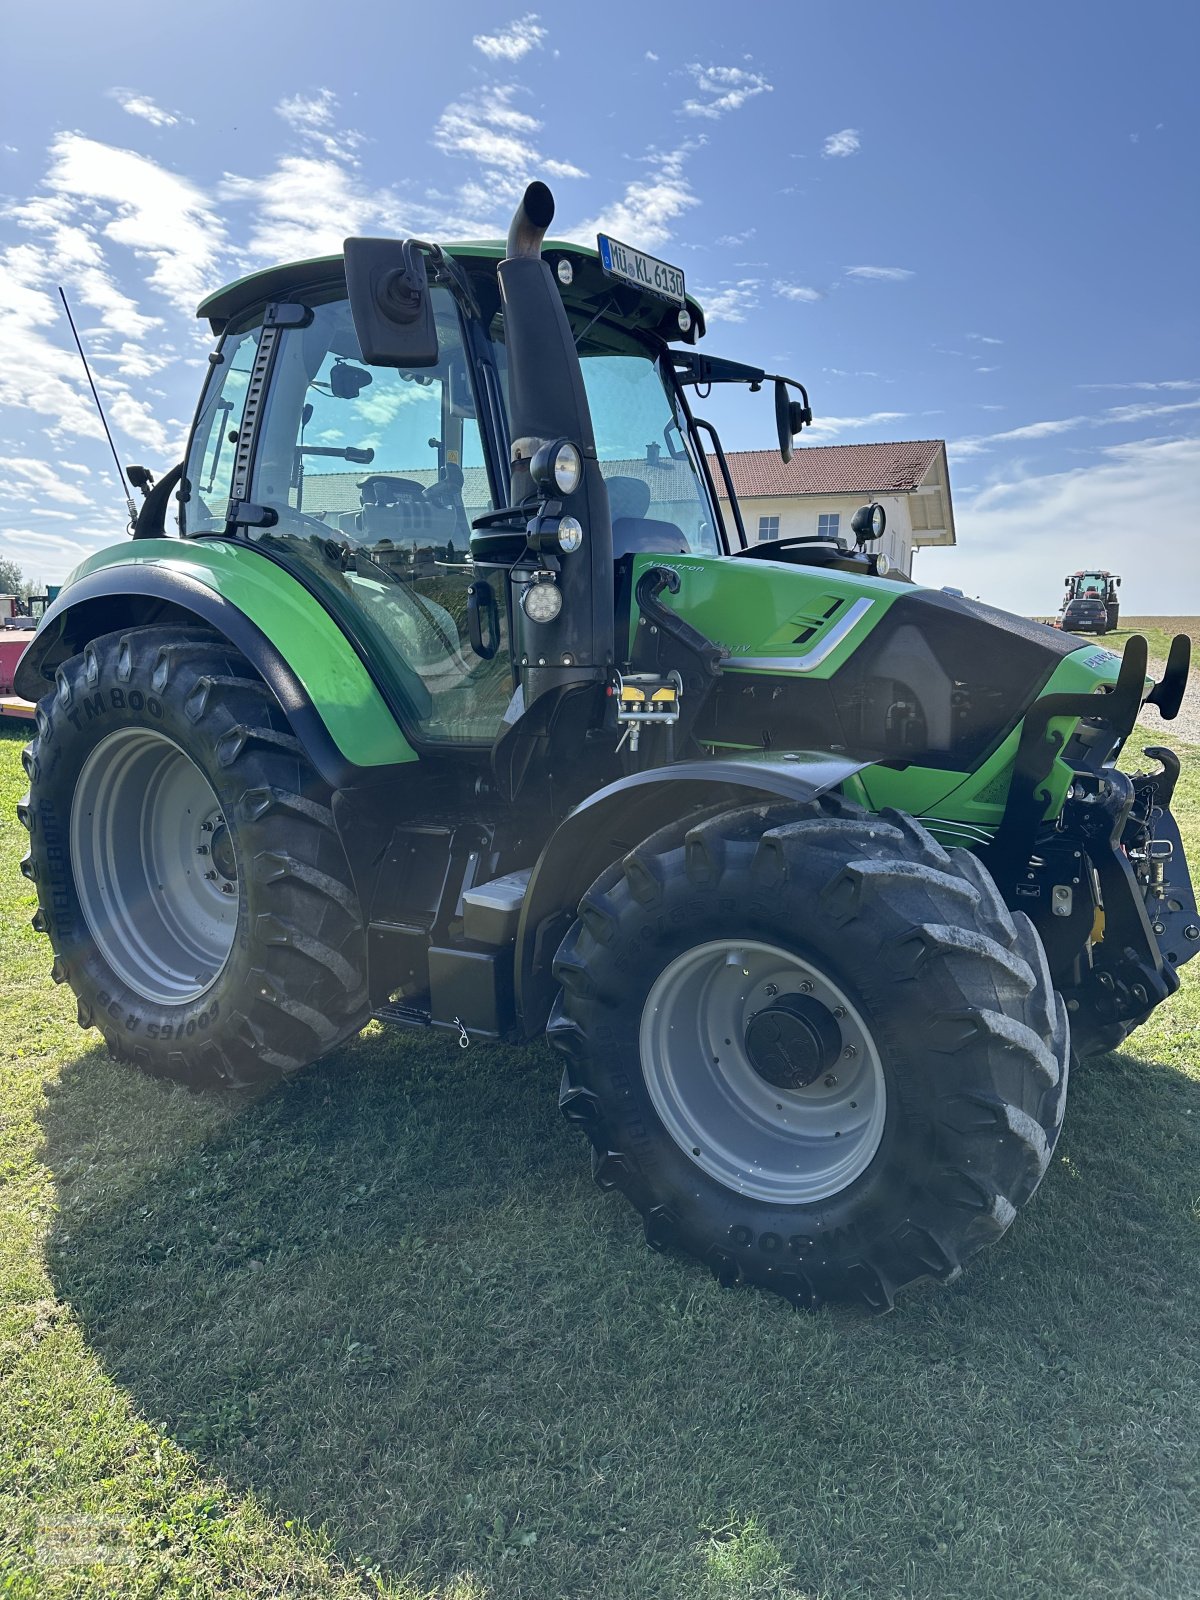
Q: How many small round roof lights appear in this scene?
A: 2